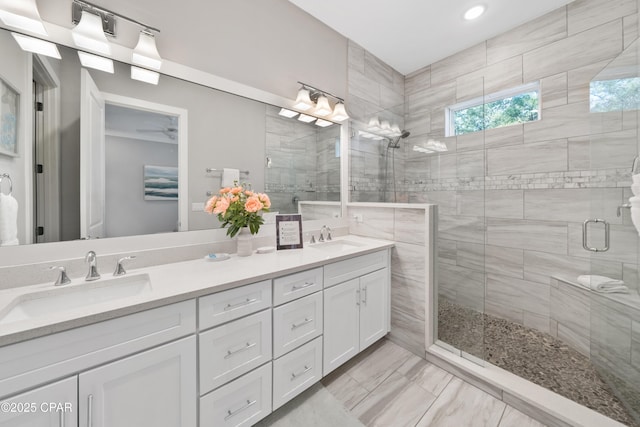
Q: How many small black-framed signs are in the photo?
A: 1